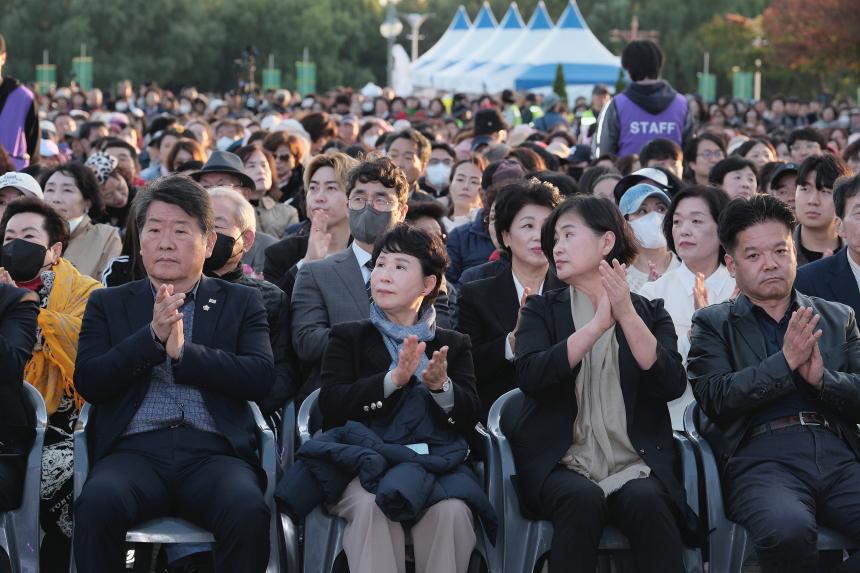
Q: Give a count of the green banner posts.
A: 6